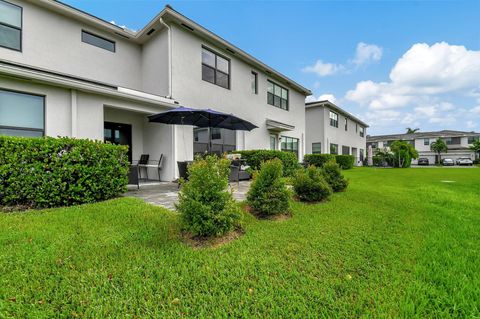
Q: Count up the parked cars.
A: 3